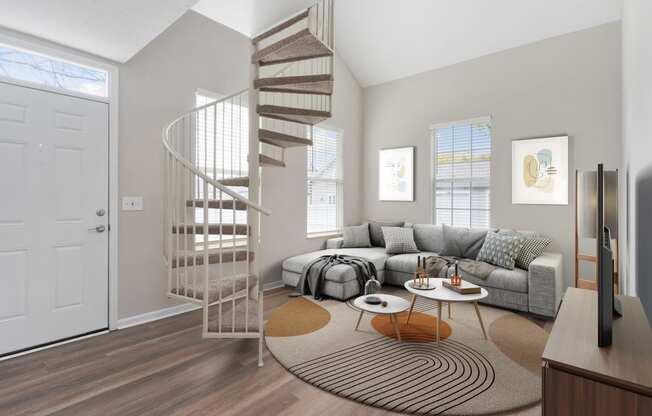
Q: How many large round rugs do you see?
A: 1